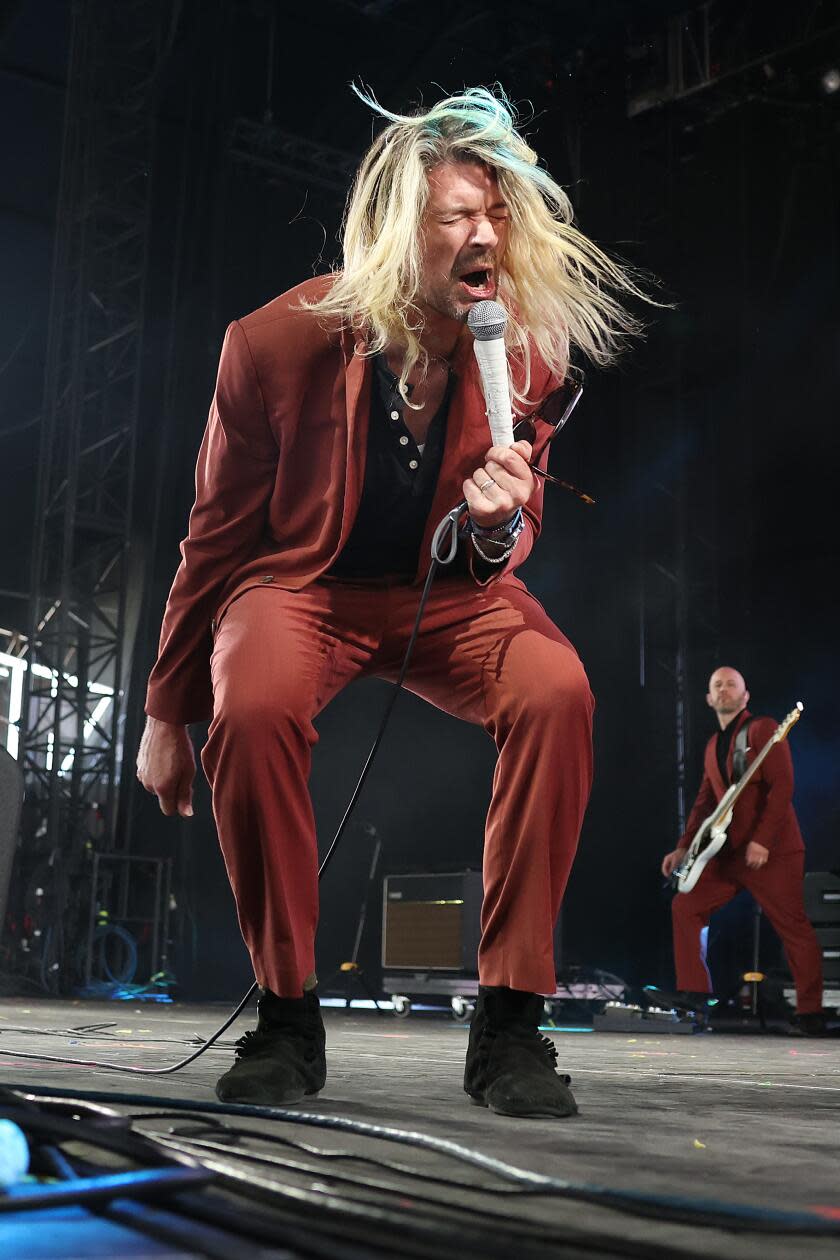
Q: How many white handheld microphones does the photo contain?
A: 1